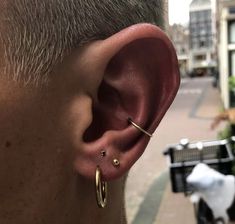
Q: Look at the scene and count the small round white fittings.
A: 2